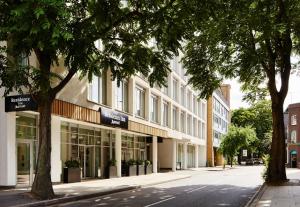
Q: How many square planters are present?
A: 5